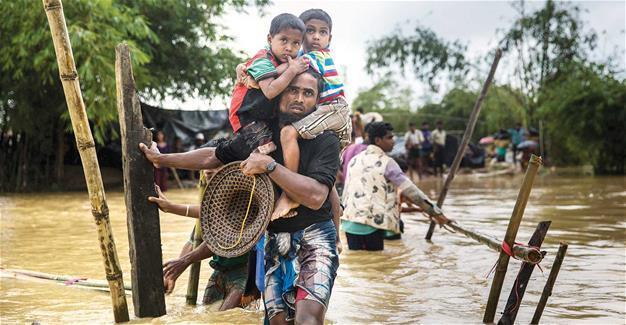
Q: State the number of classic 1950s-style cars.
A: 0